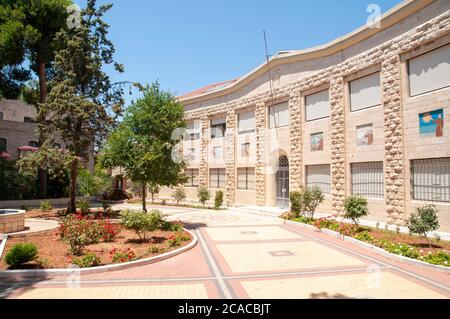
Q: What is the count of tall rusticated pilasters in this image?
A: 6